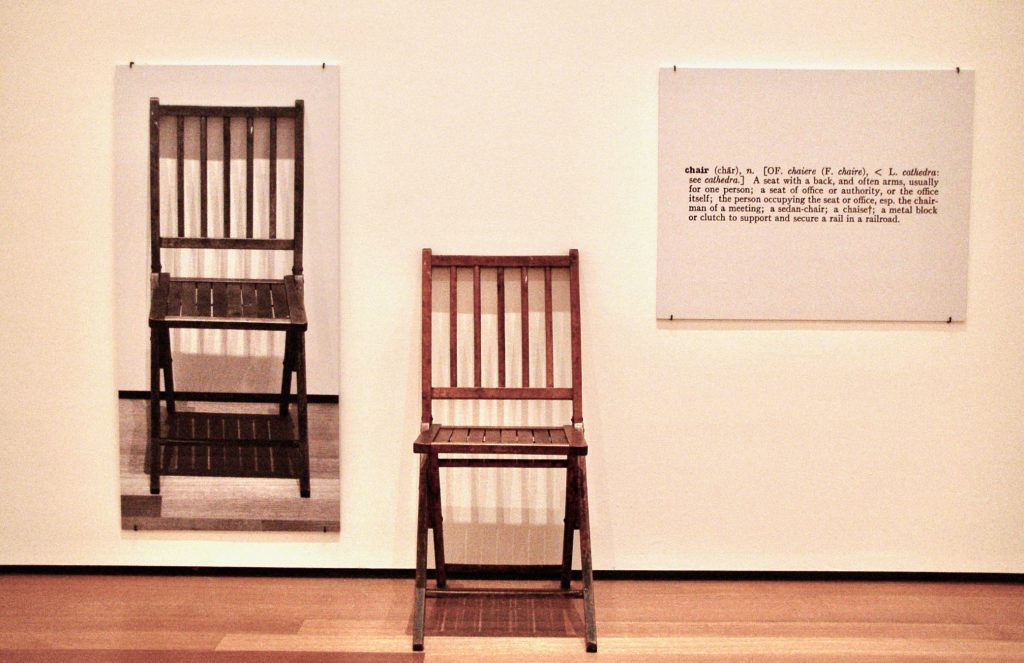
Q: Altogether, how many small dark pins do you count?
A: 8